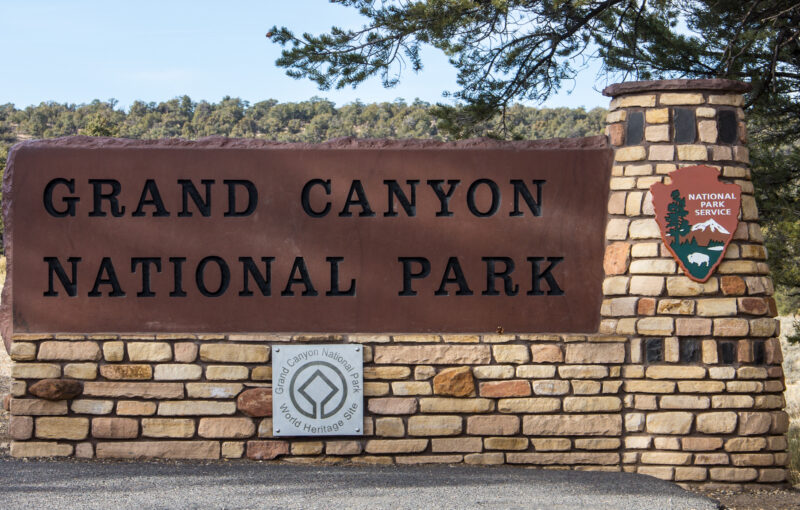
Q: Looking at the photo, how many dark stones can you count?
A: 7